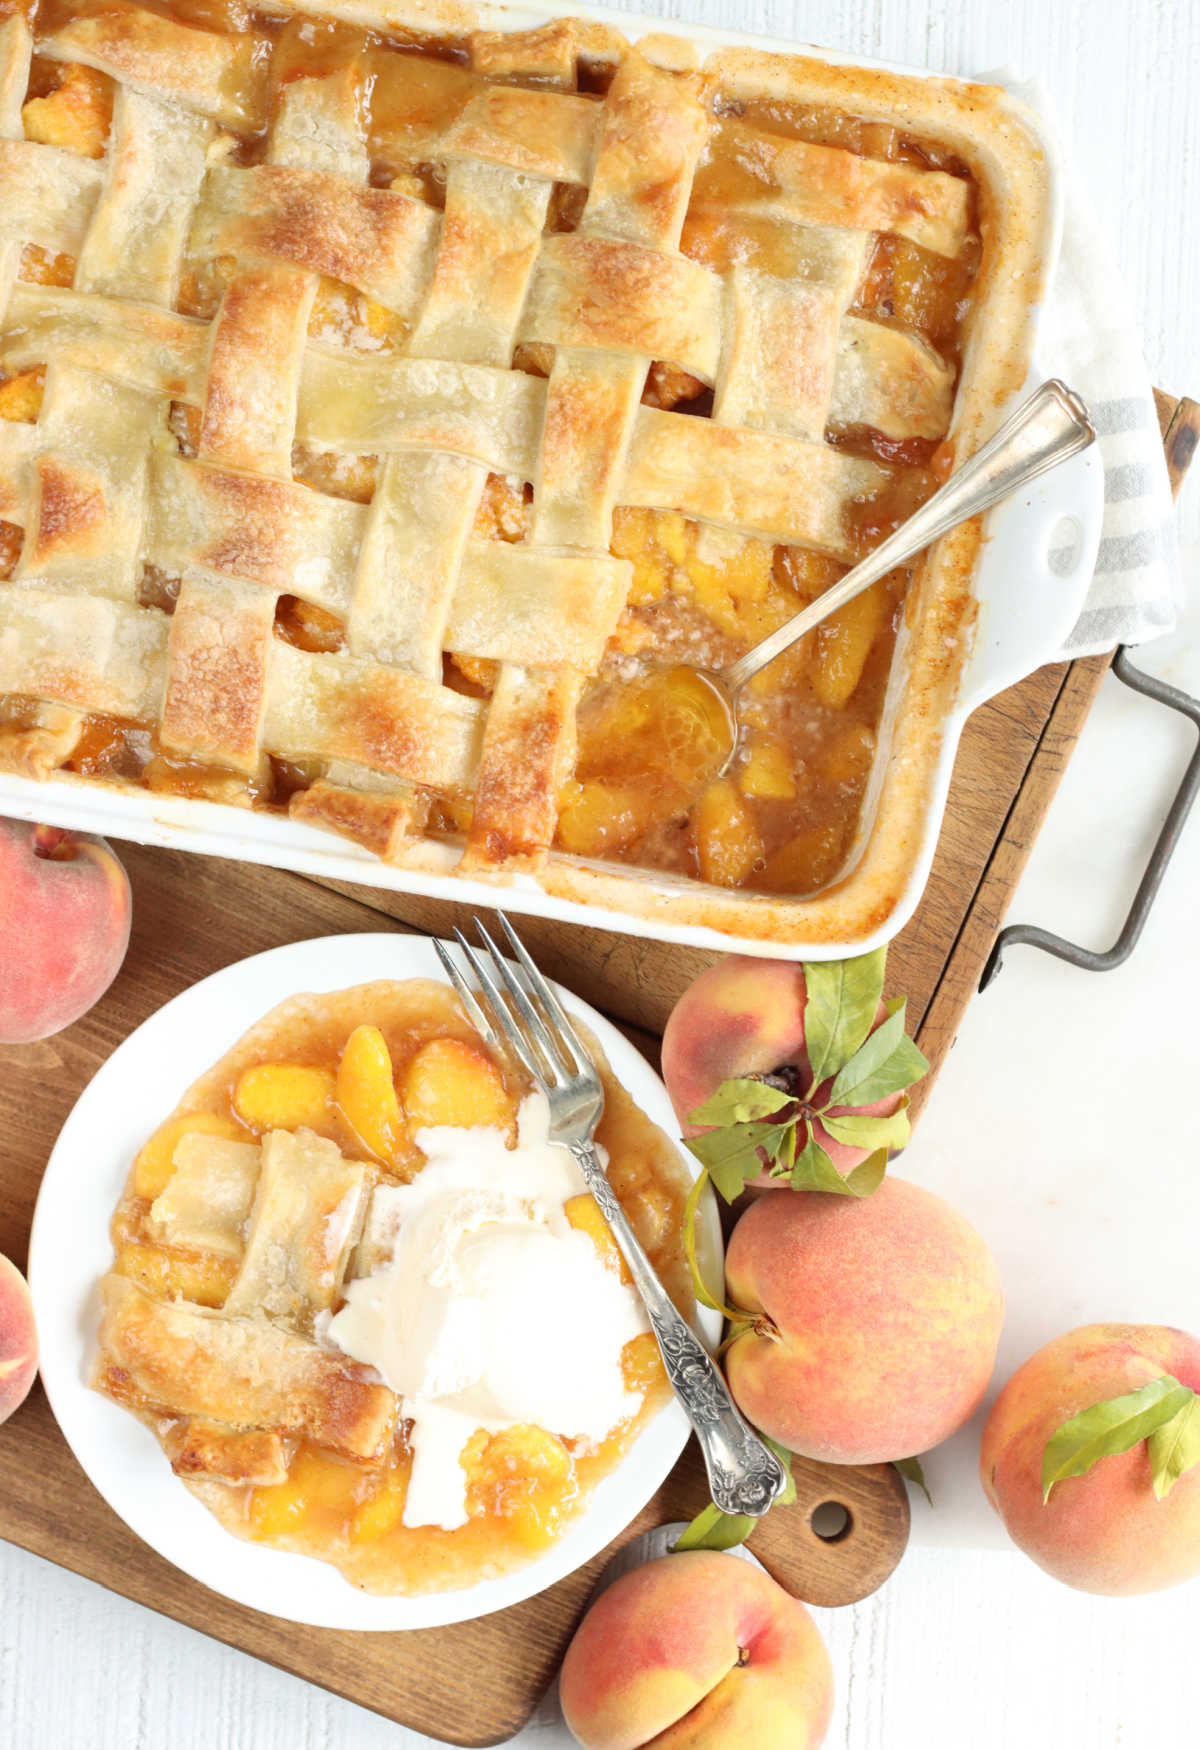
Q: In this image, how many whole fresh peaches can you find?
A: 6